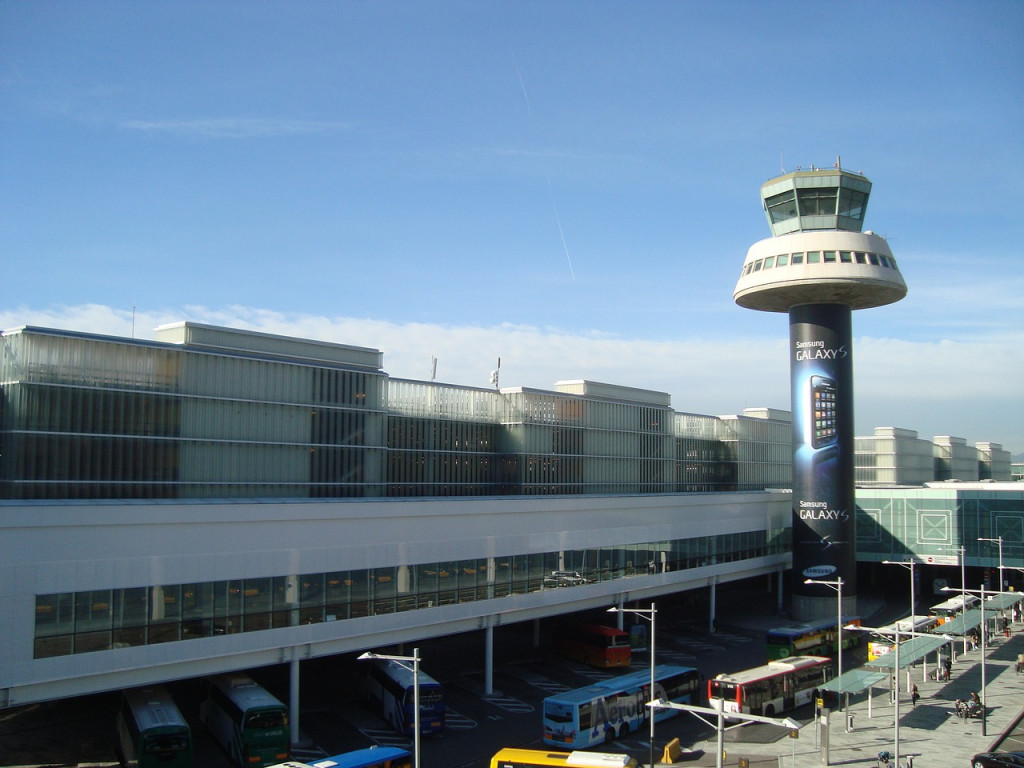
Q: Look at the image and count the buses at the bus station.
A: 11